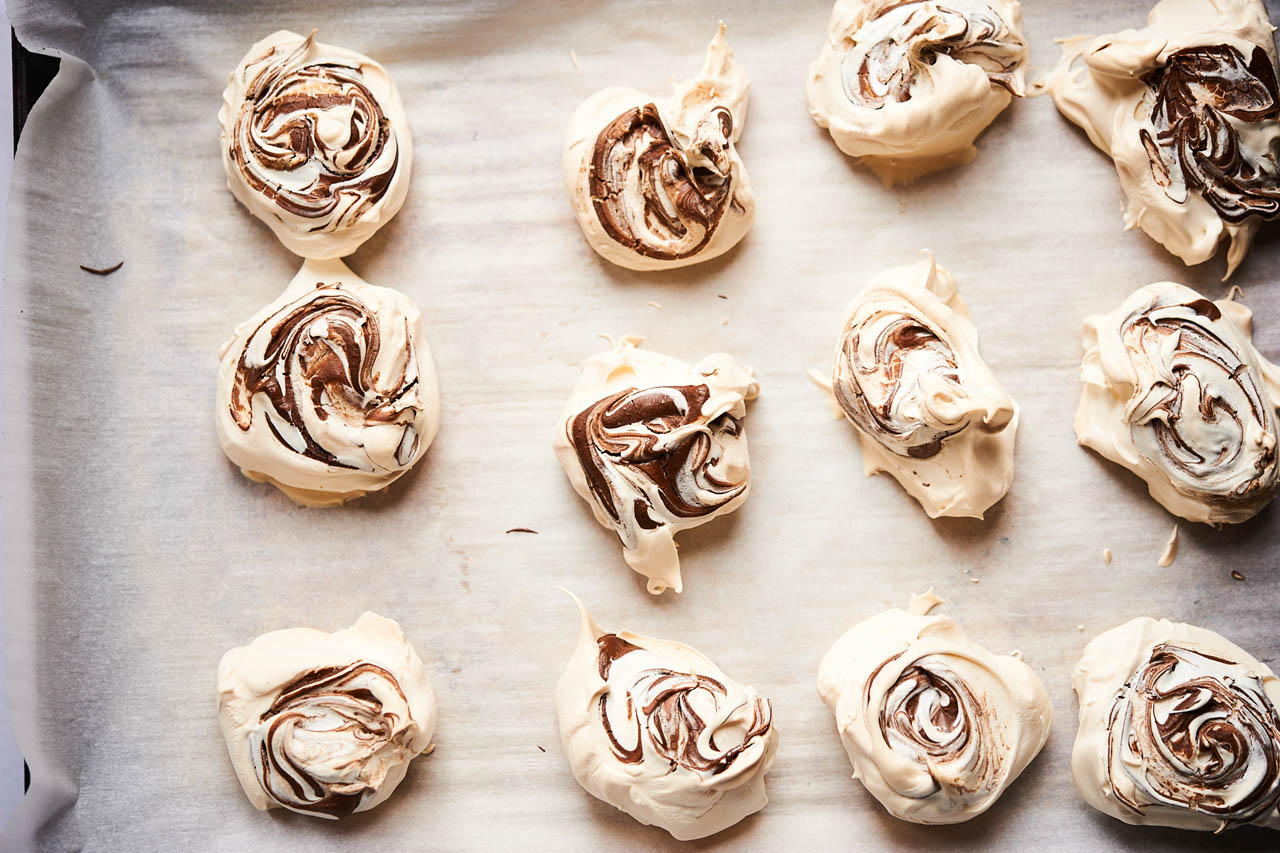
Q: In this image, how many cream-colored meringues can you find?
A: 12